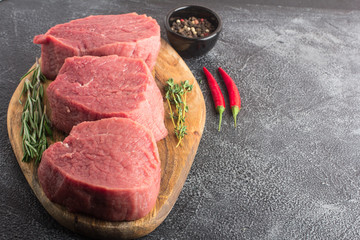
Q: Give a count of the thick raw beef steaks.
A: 3